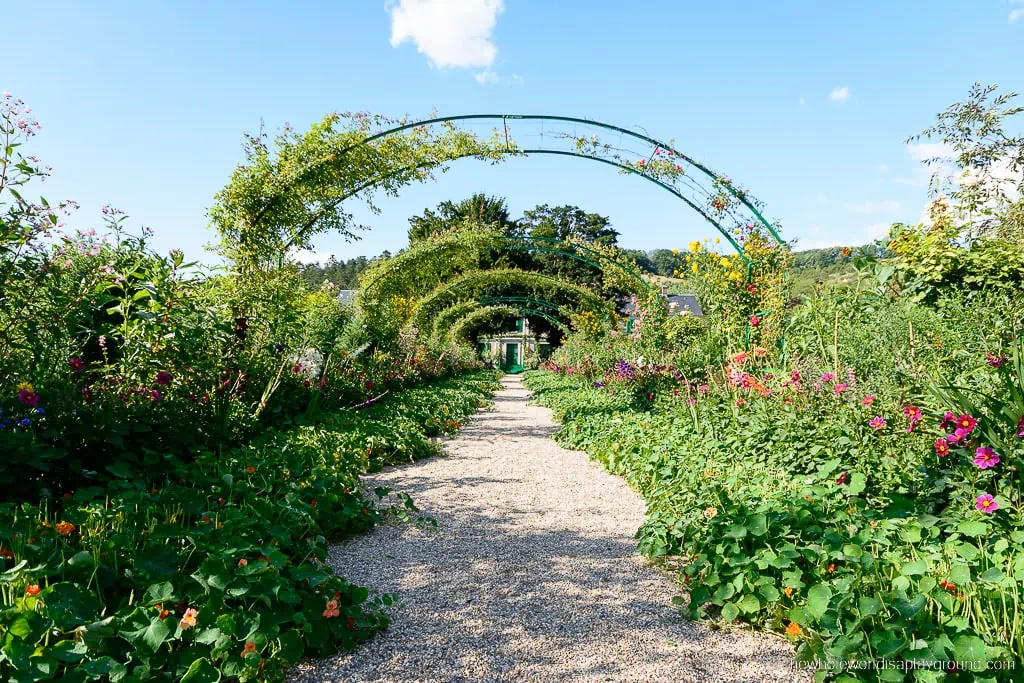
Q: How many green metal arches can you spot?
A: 5